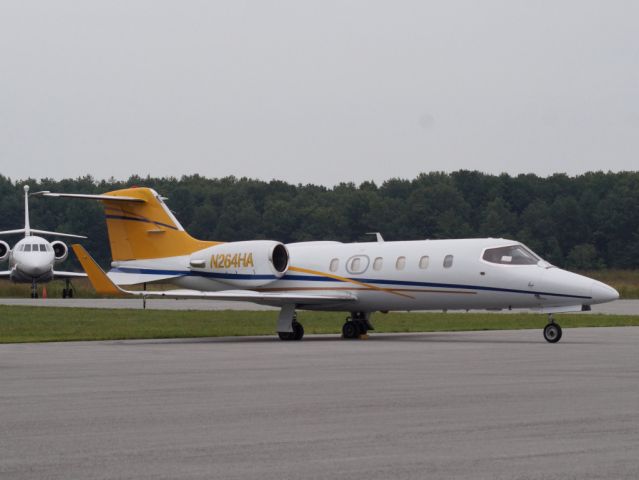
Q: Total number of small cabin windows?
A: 6